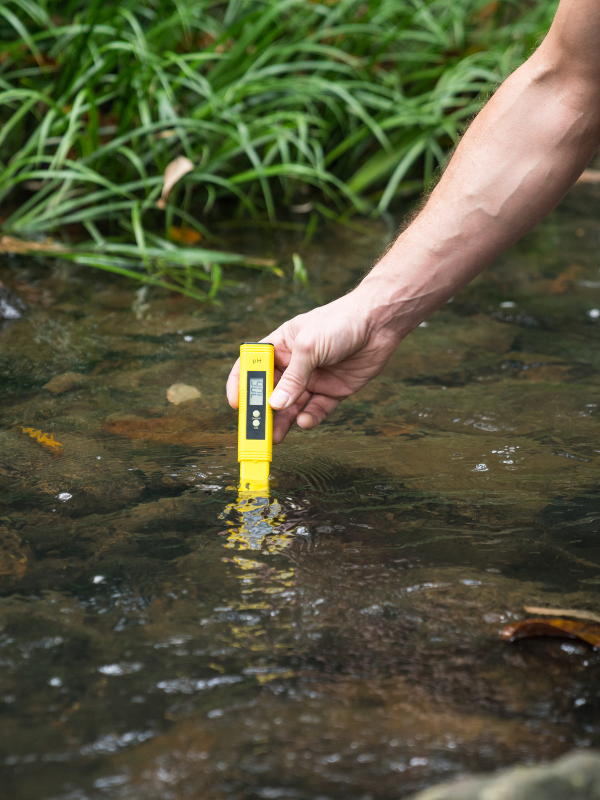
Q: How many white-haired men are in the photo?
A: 0